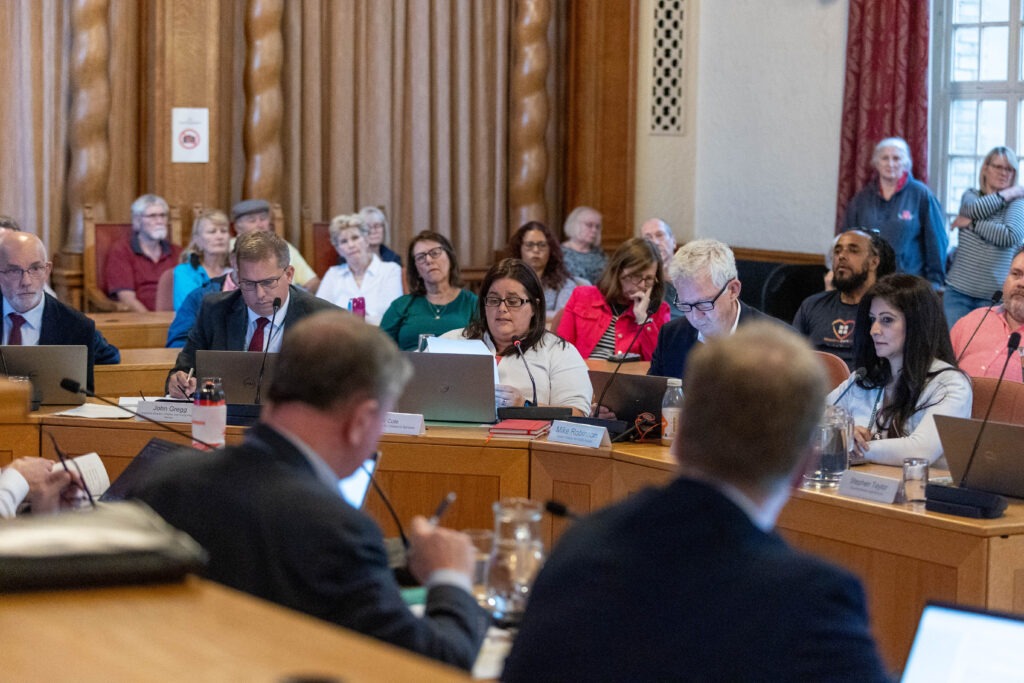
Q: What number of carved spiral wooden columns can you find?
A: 3